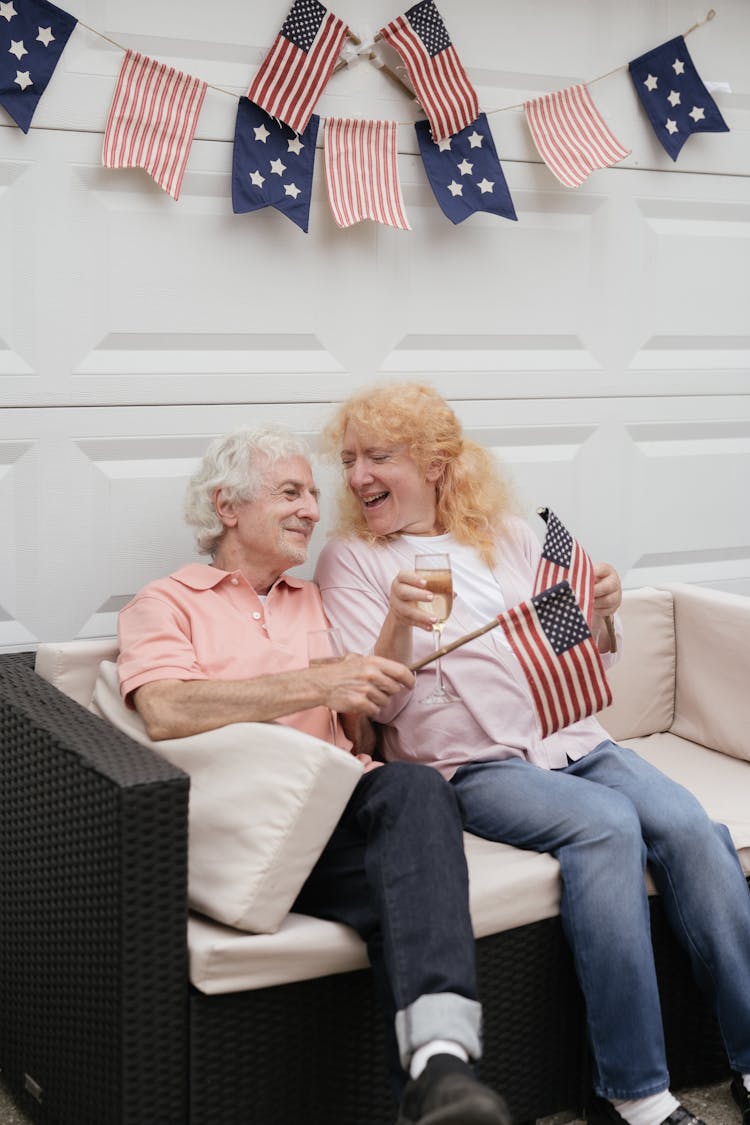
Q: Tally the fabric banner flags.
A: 7